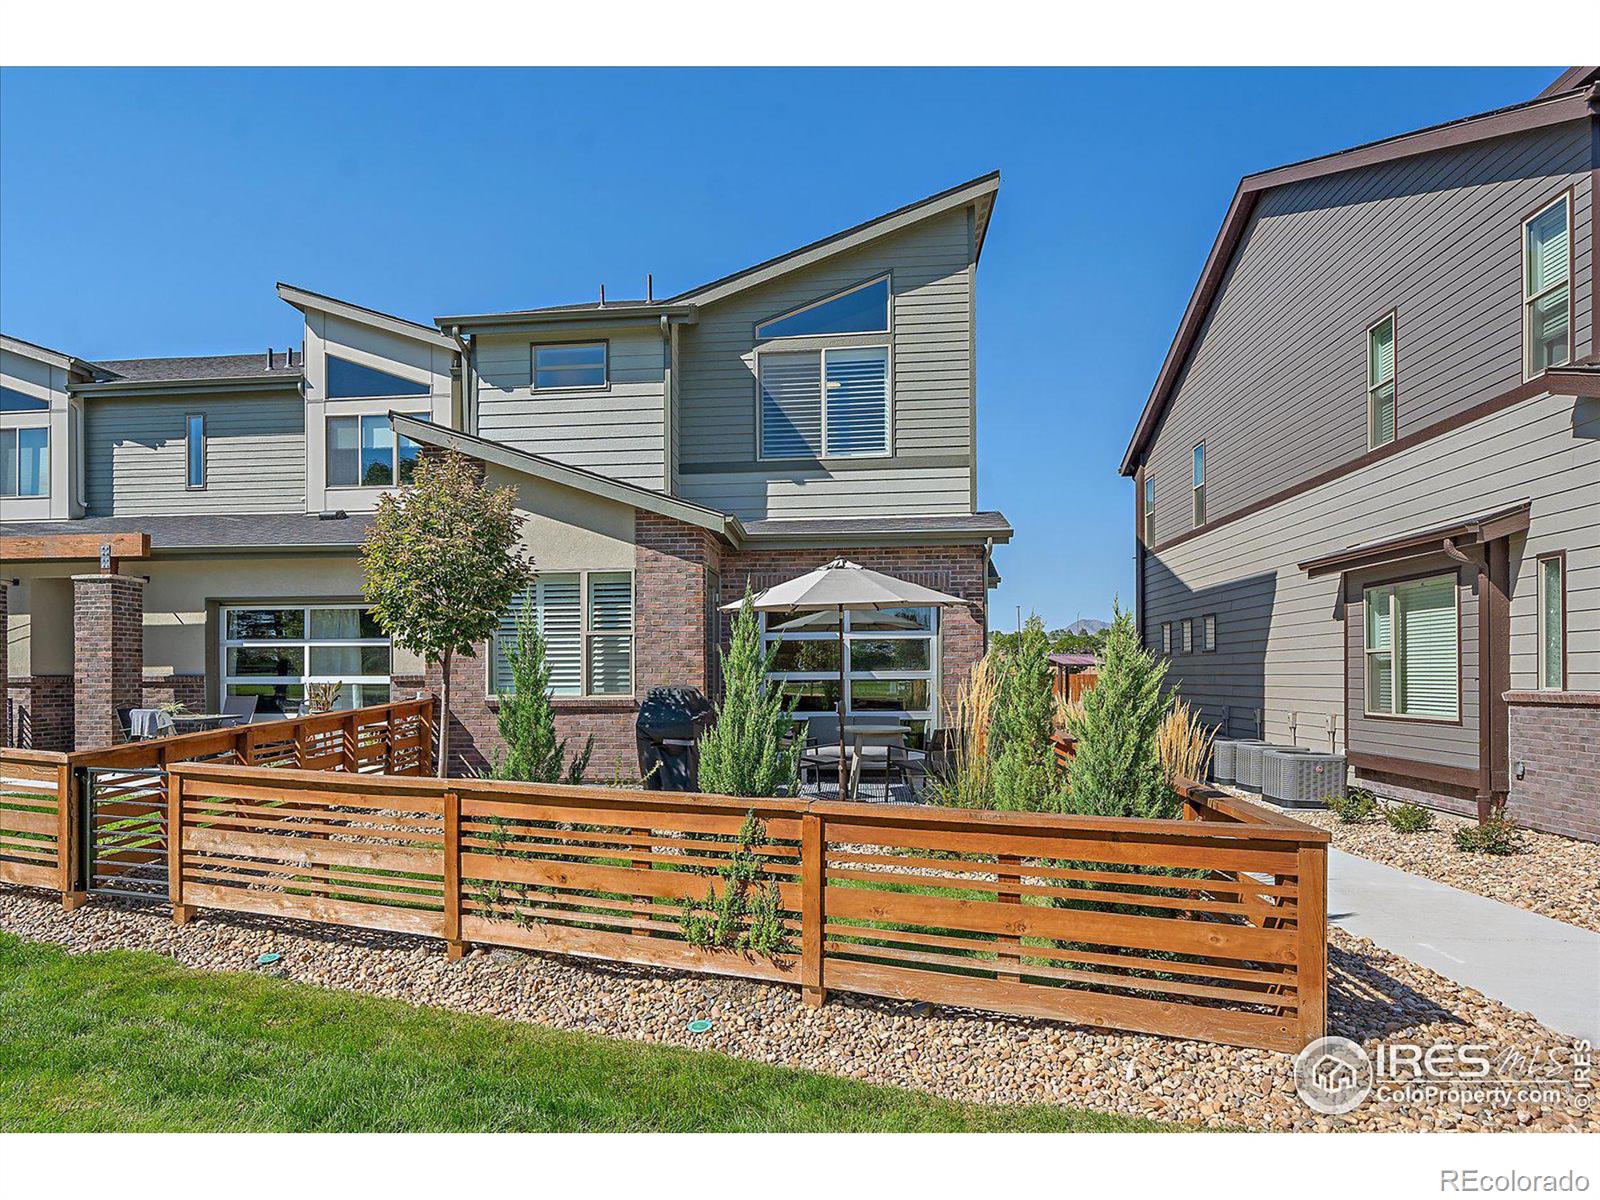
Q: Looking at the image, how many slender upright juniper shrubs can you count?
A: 4